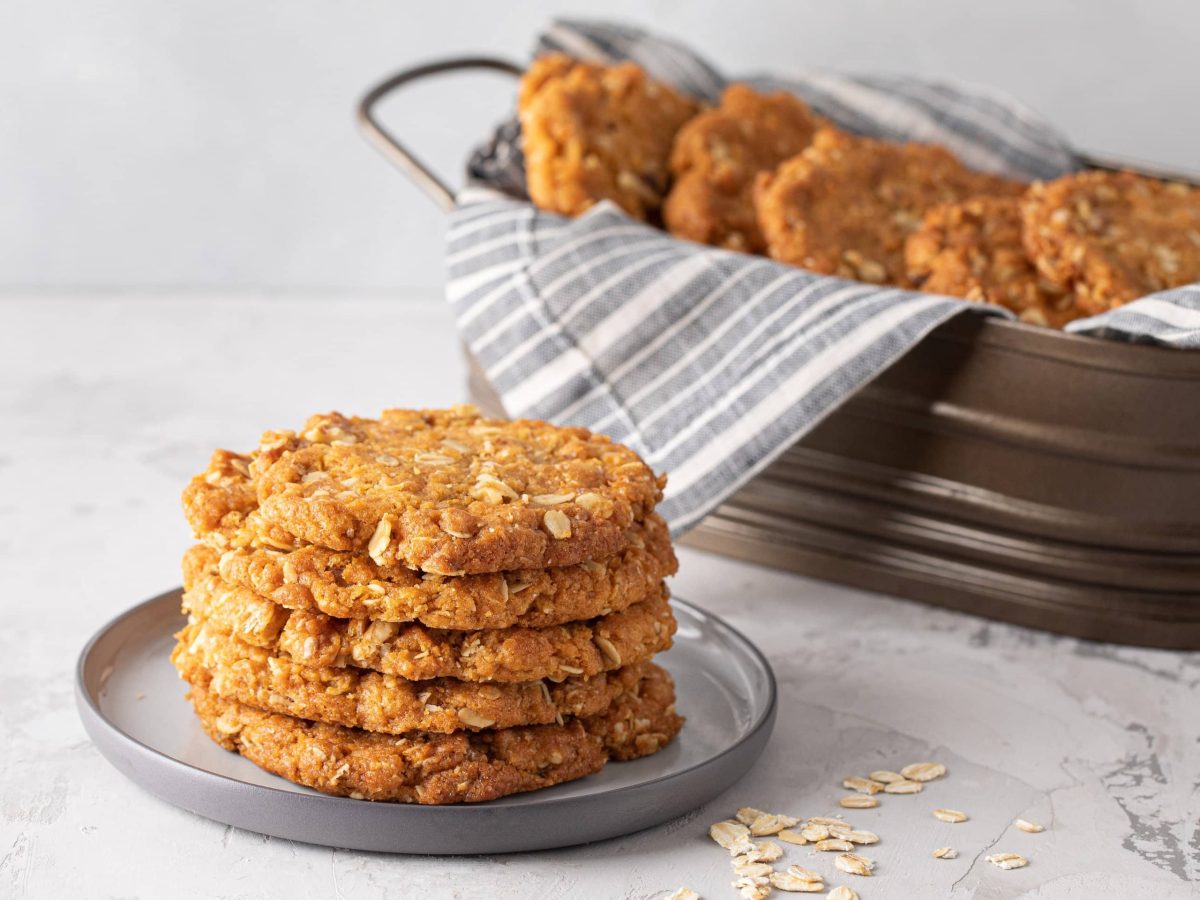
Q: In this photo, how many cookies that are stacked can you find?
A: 5